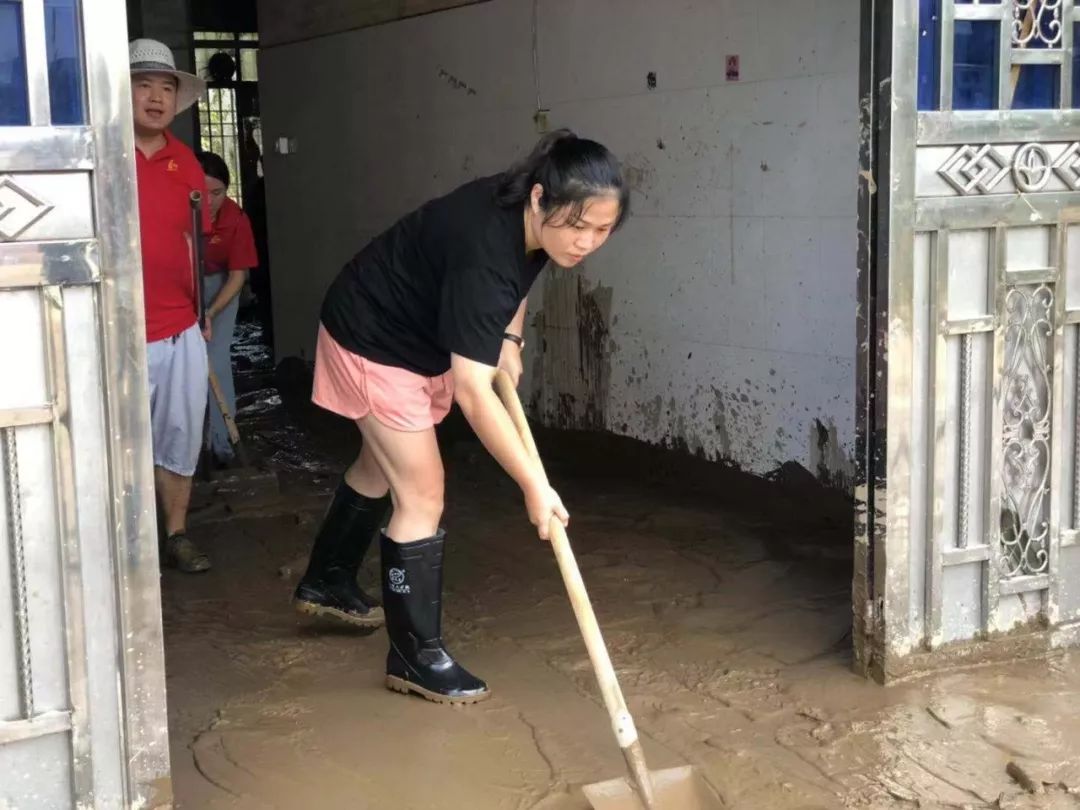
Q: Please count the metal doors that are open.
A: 2